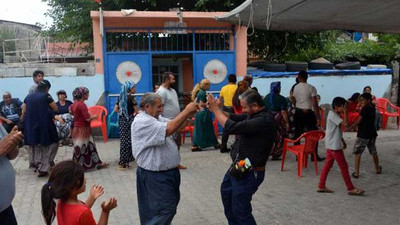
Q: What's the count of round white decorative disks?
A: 2